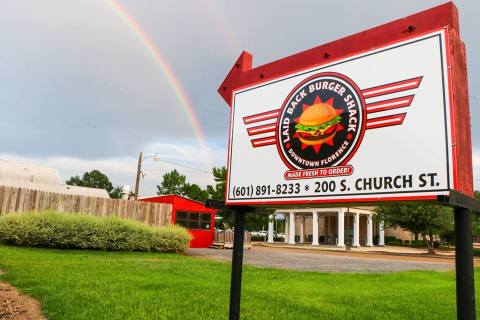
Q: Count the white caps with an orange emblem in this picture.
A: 0